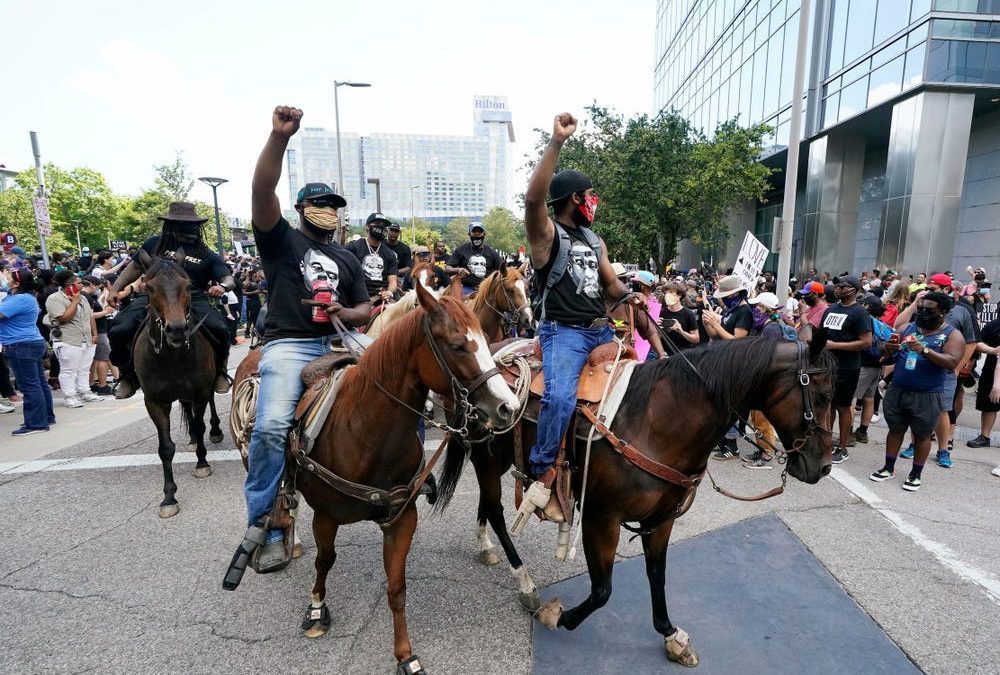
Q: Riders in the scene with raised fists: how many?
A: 2